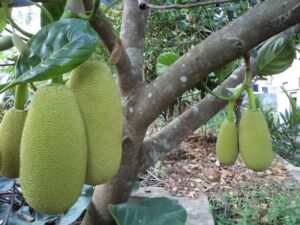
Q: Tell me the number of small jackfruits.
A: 2